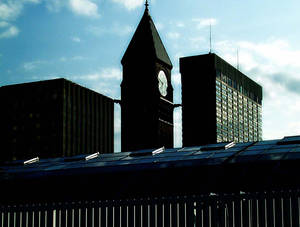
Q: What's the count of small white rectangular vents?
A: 4